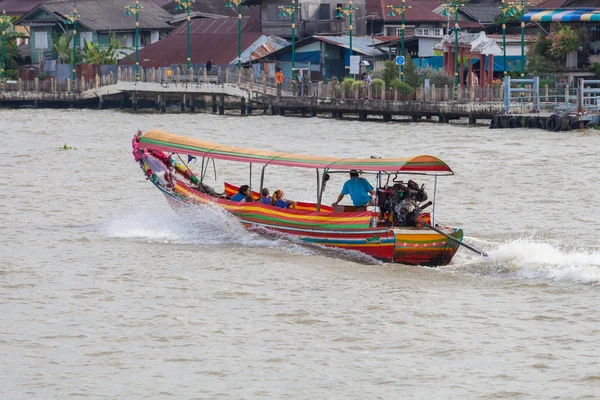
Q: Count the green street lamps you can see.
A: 11